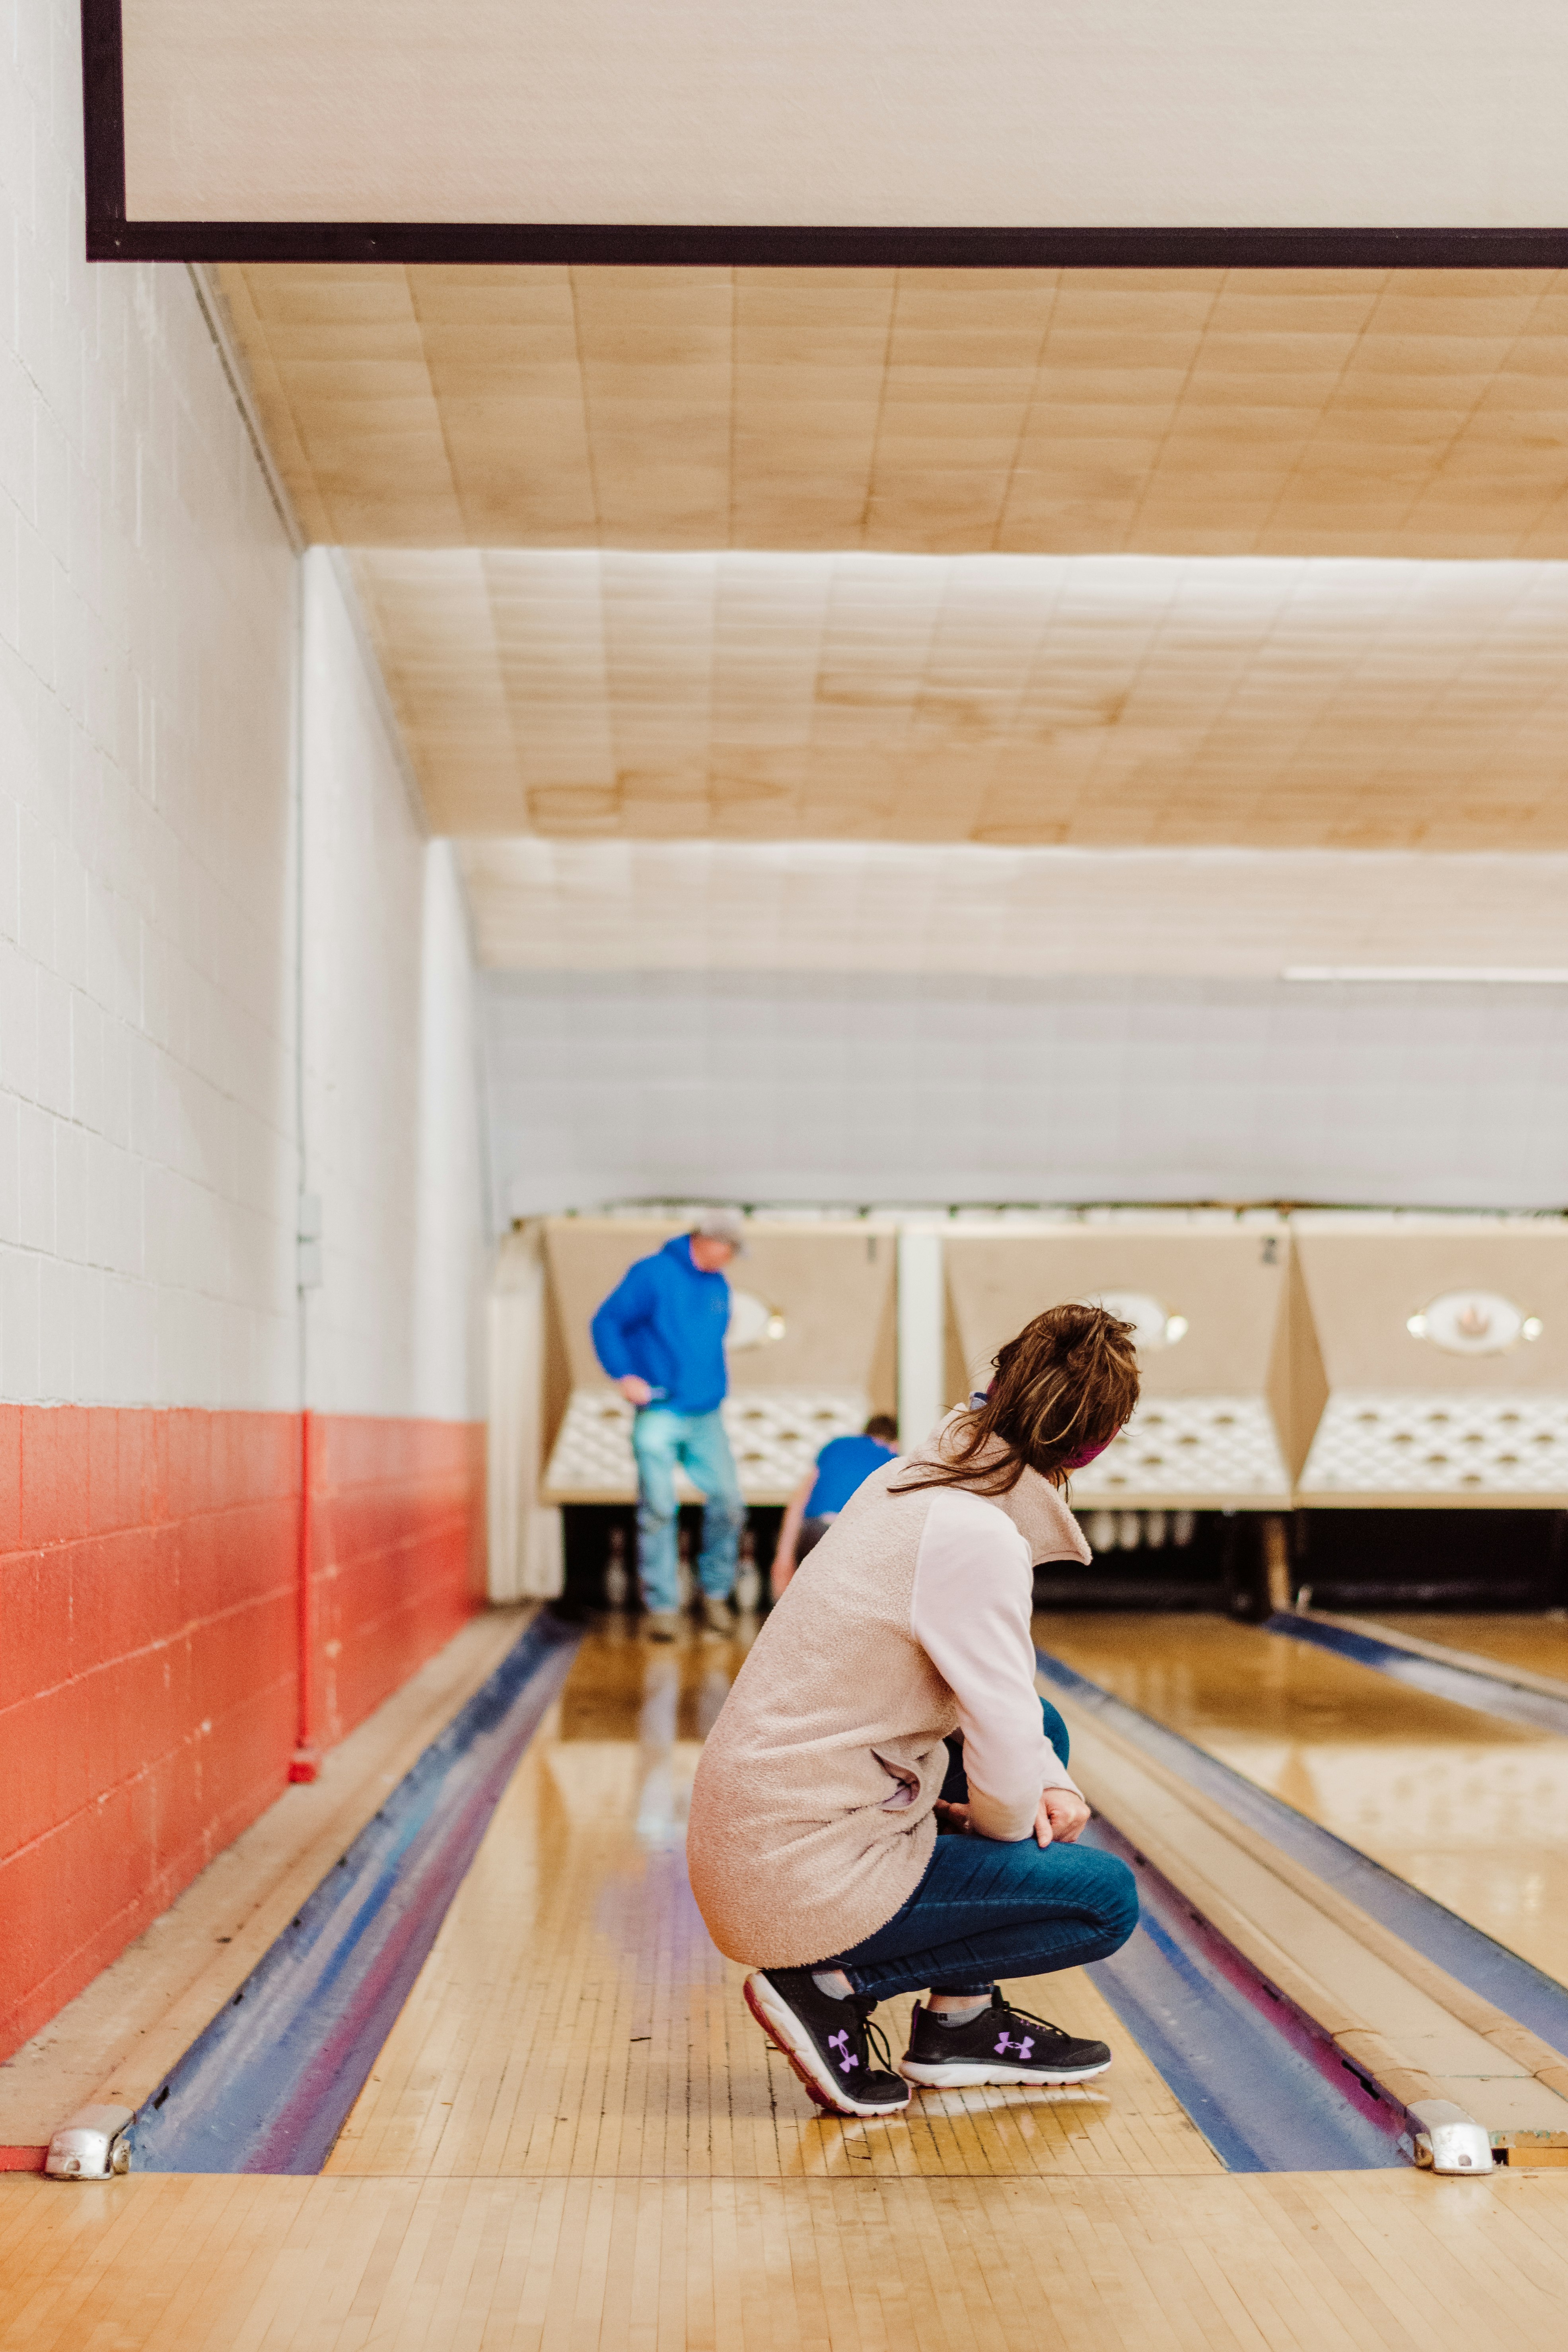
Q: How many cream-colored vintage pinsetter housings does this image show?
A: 3